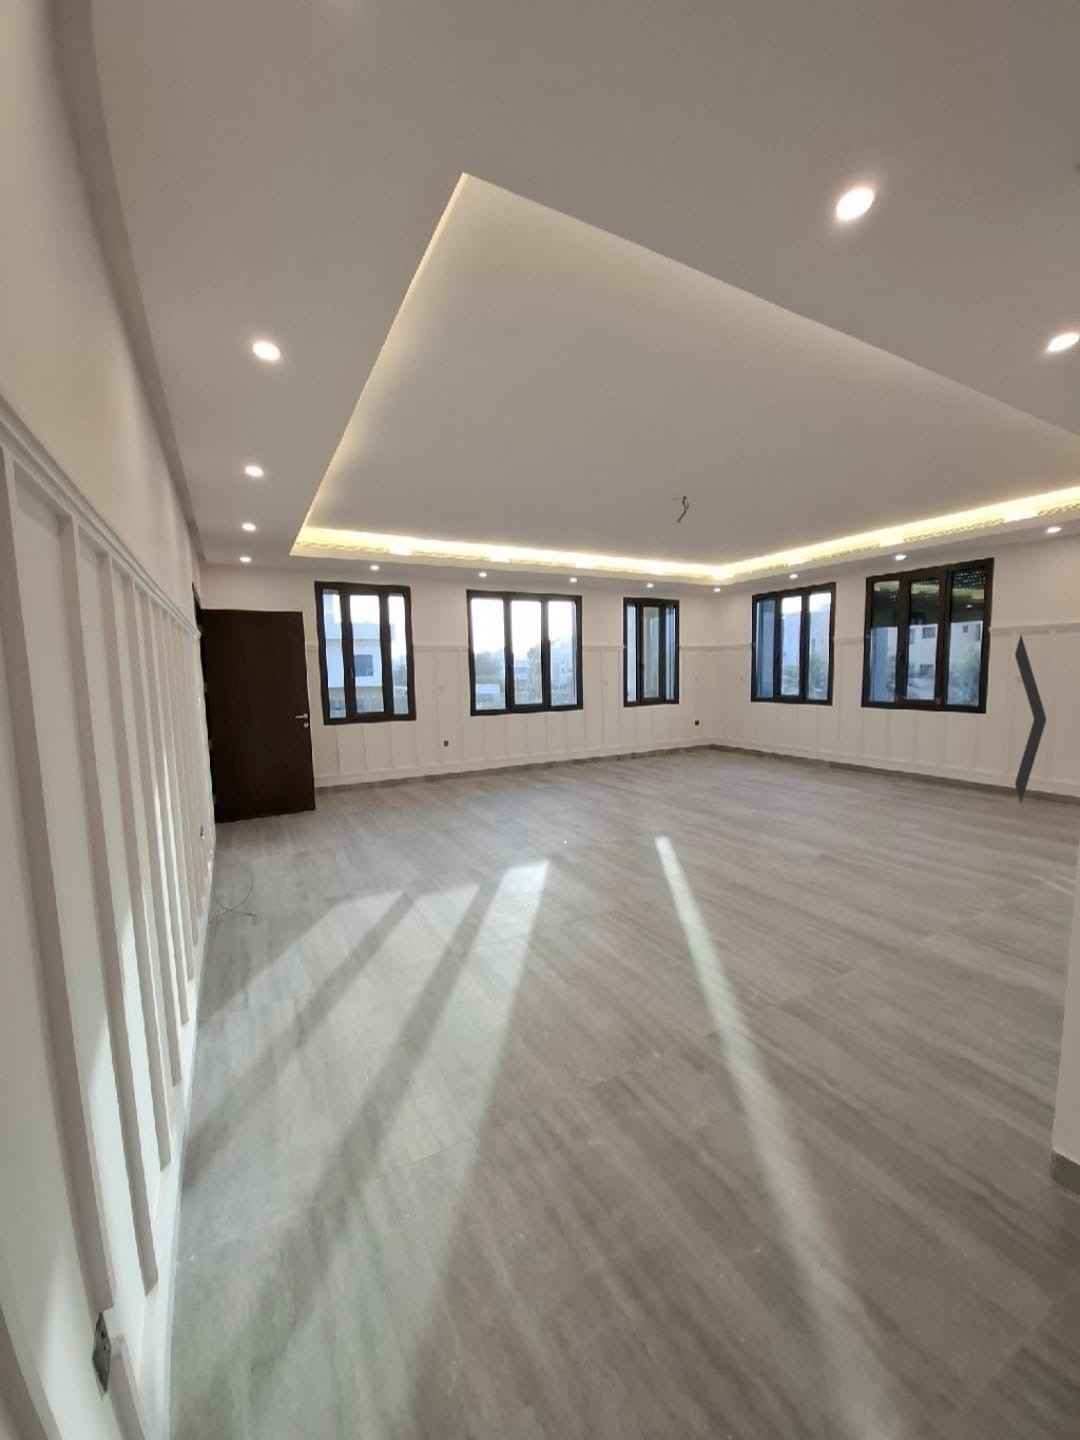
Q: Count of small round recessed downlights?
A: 14